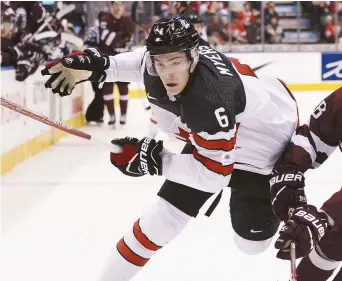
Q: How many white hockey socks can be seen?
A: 2